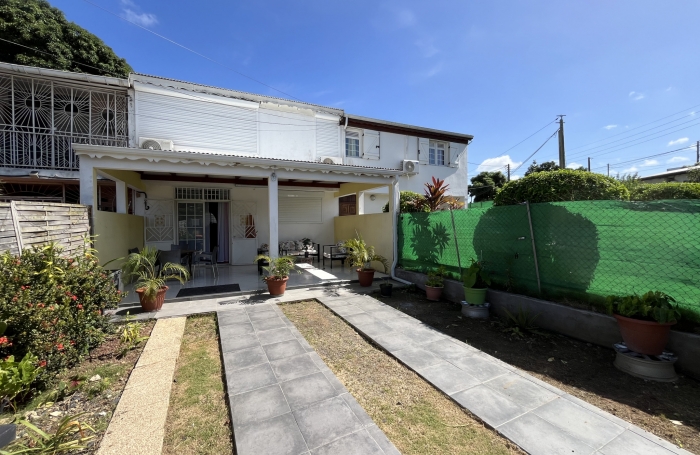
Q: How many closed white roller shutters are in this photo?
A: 3